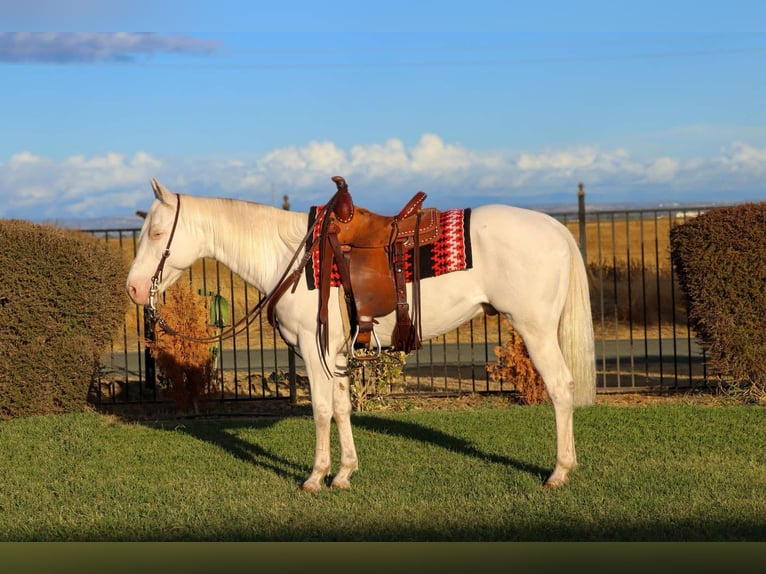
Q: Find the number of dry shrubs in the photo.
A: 2